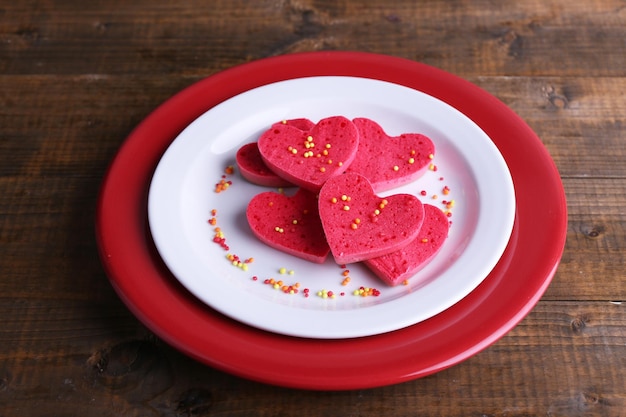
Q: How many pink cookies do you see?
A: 6